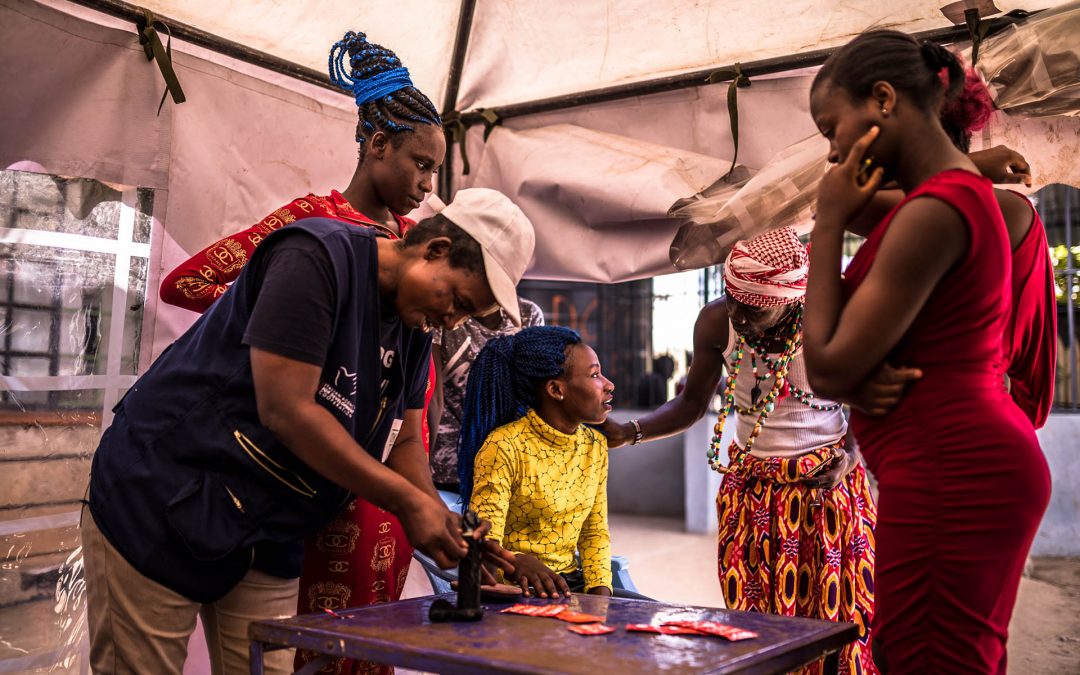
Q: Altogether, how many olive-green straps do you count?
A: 5